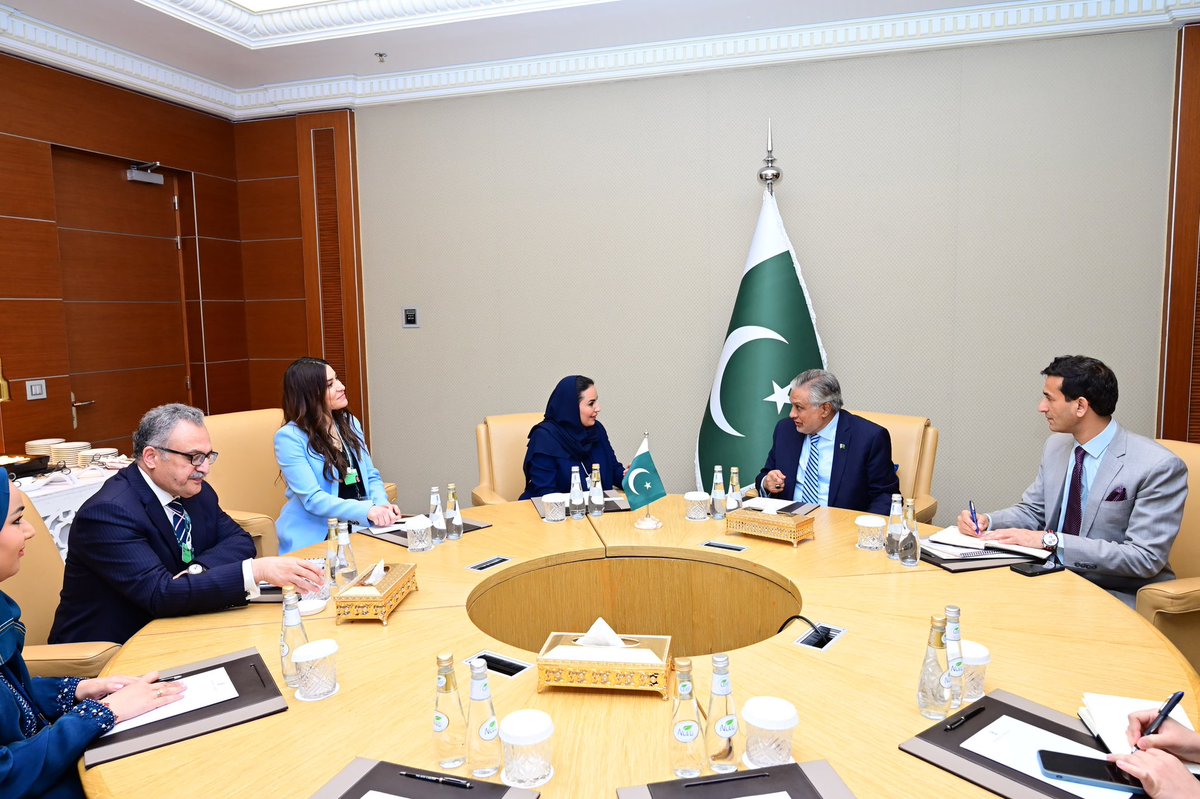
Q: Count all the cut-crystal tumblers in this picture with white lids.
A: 8